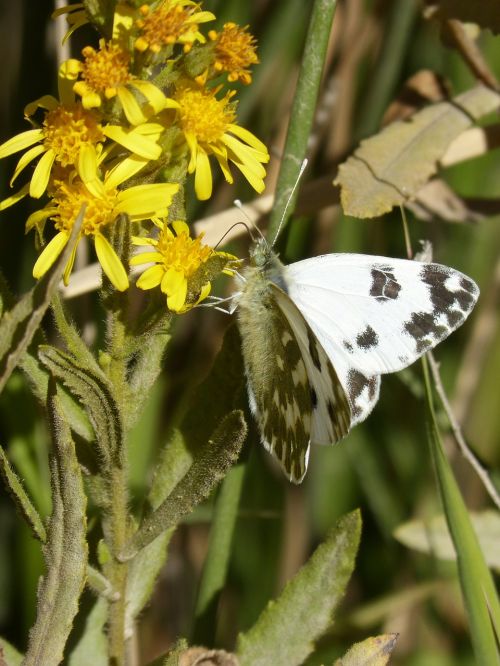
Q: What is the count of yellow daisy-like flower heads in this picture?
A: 7